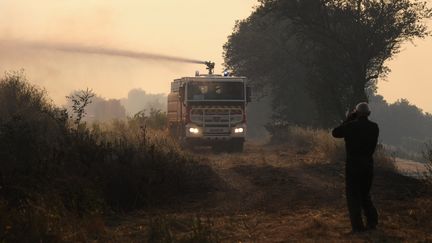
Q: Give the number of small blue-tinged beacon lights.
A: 1